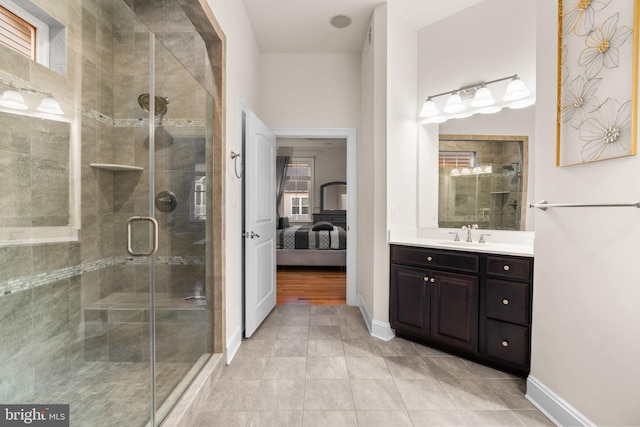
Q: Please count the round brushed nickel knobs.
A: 6